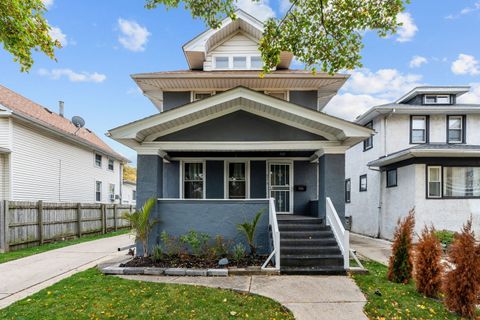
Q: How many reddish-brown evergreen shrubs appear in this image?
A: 3